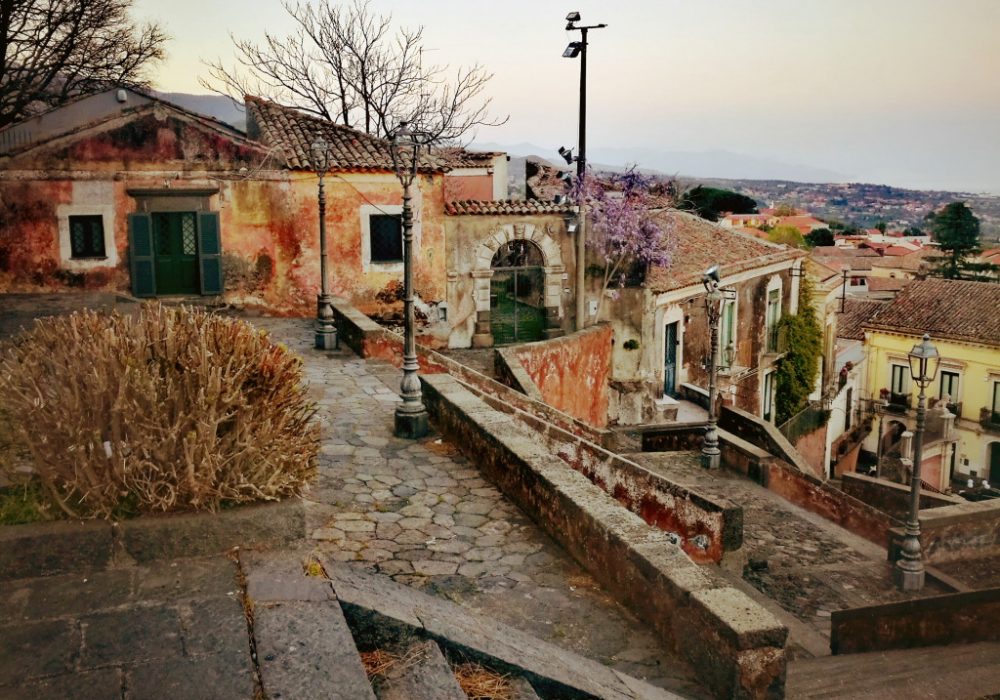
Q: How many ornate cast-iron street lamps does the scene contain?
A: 4